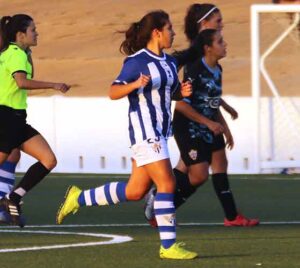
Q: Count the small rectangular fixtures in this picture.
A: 4